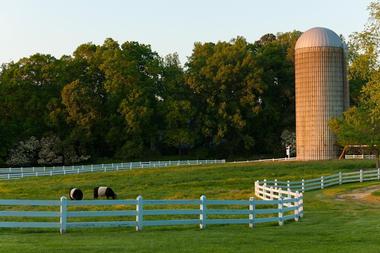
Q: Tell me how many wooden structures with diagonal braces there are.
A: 1